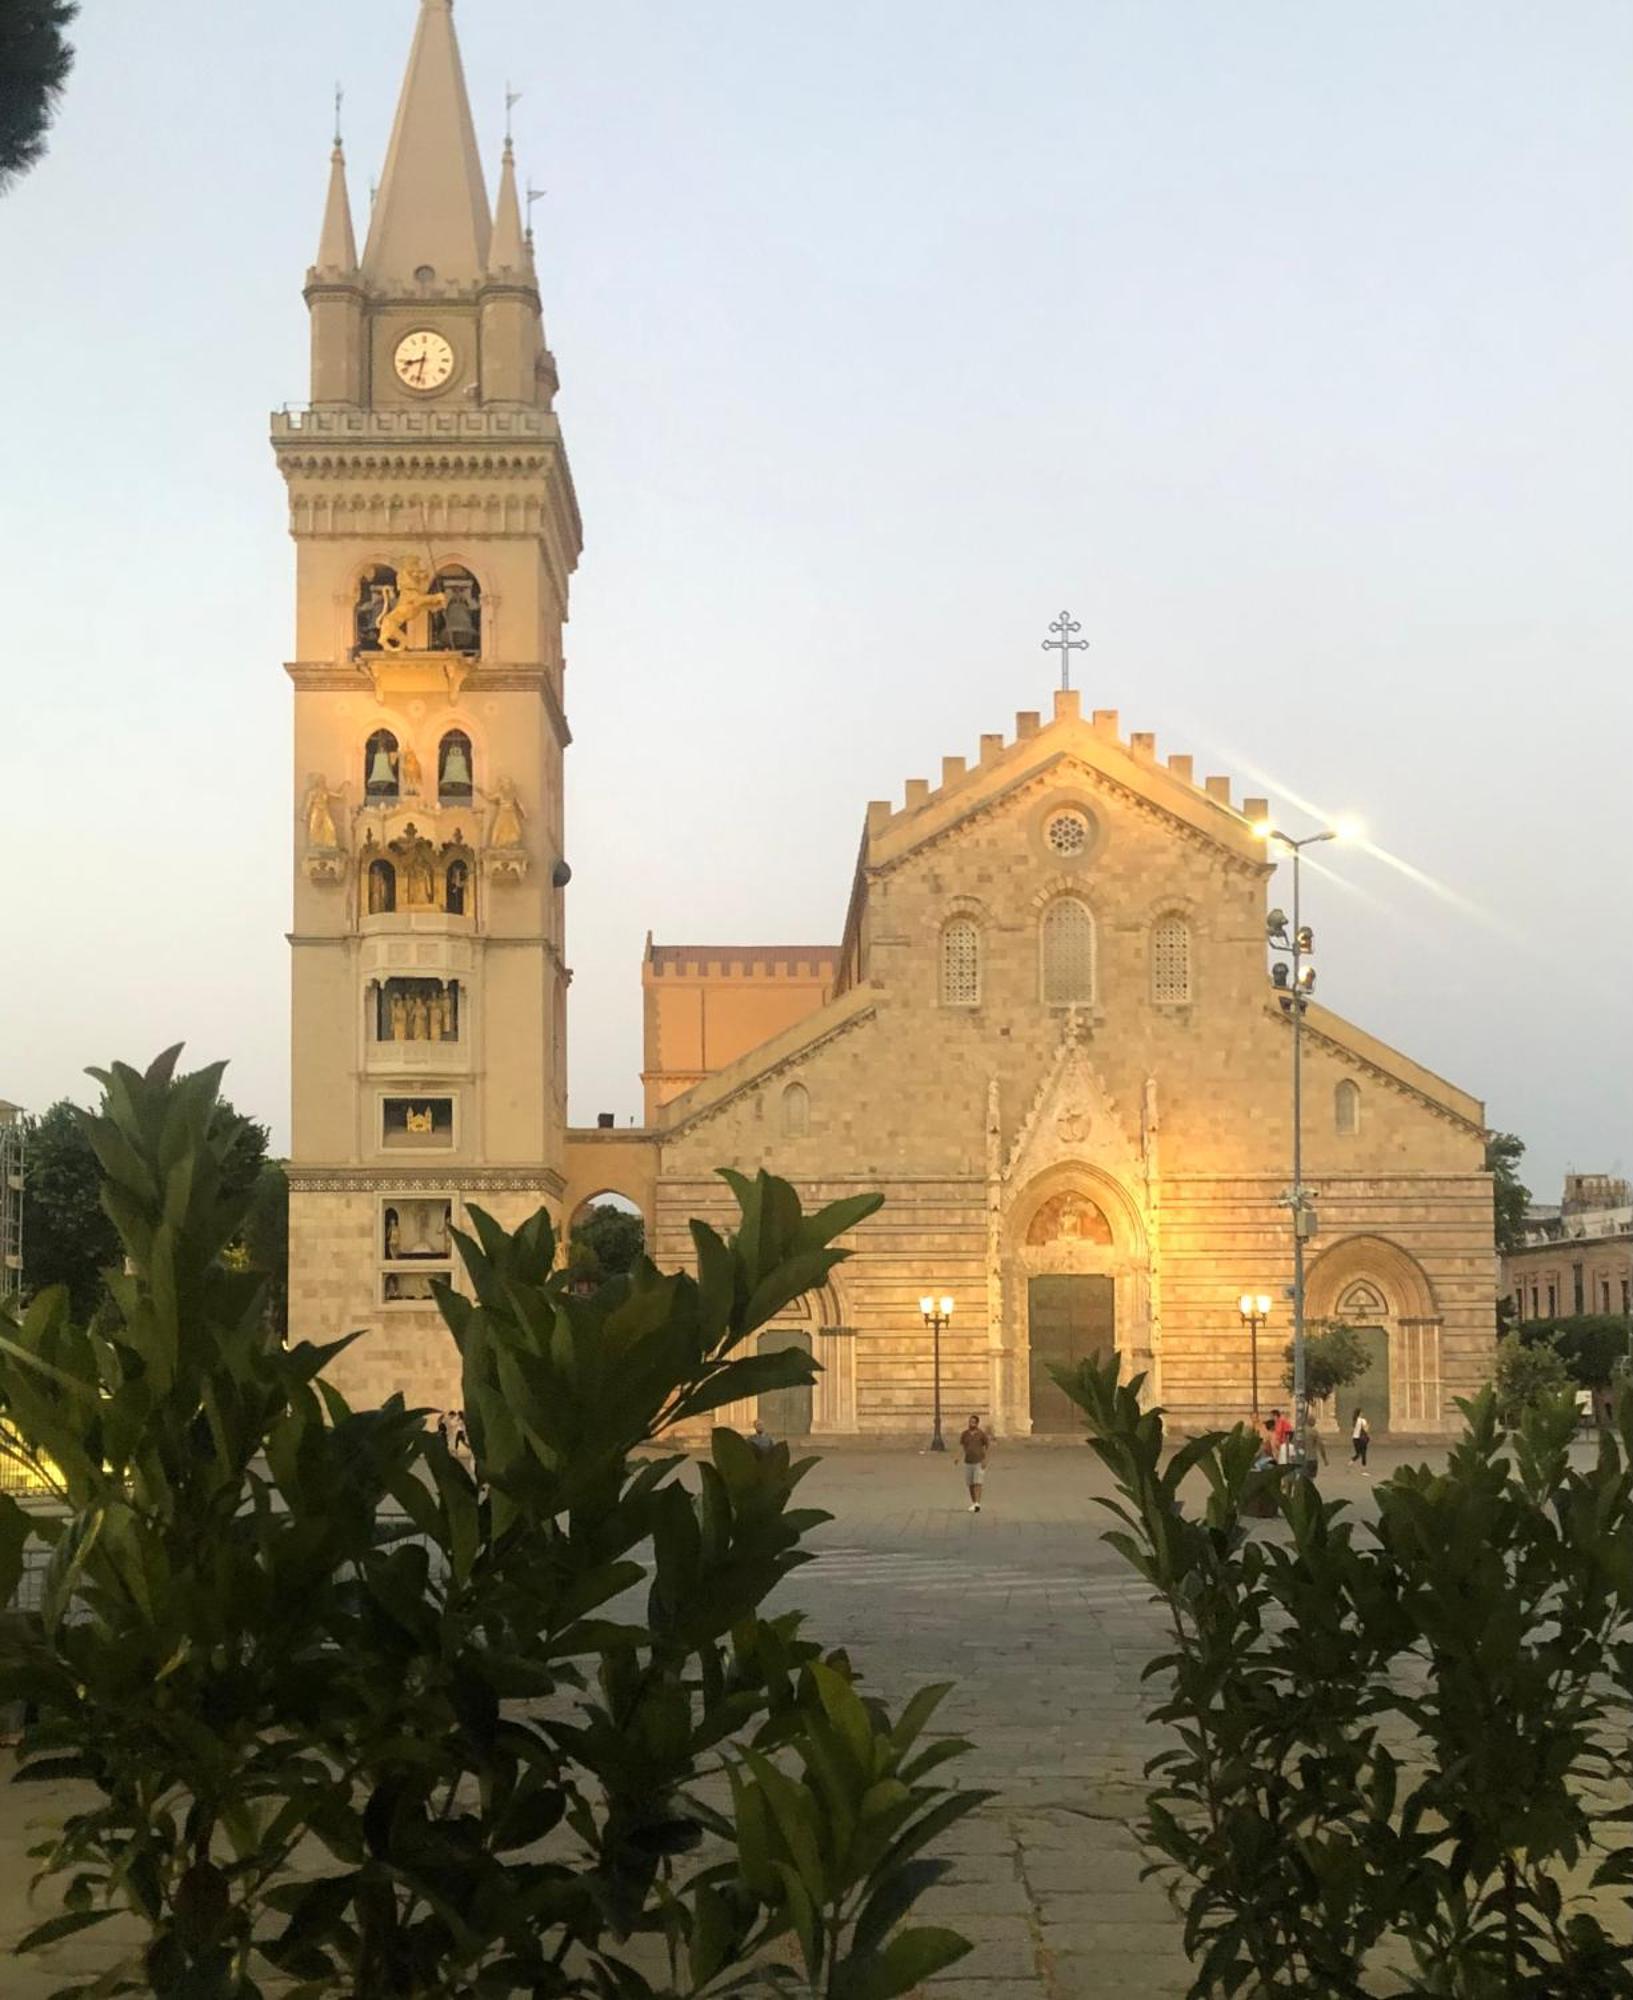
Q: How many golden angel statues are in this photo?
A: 2